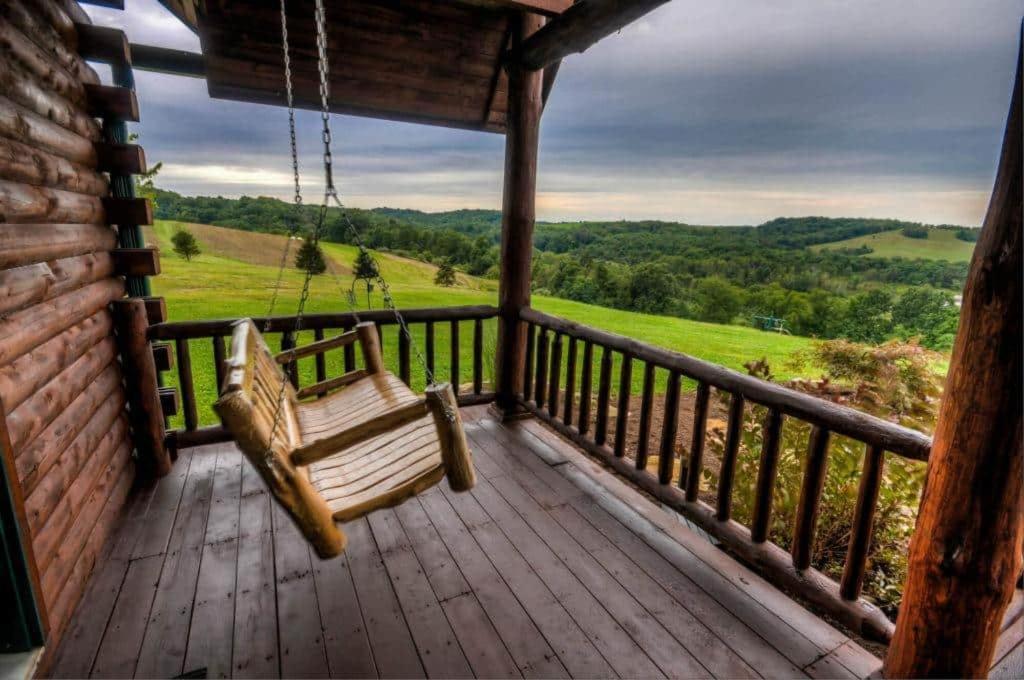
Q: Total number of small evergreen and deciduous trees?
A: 4